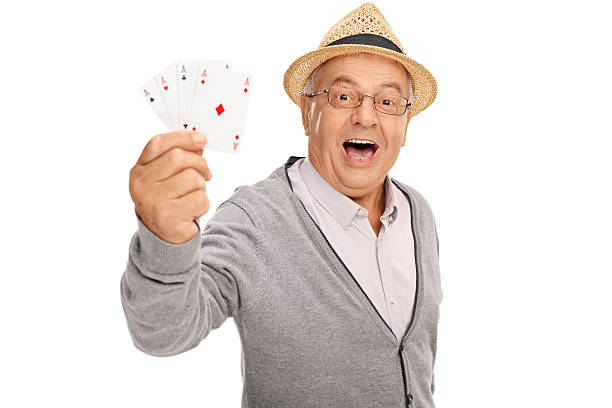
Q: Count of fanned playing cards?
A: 4